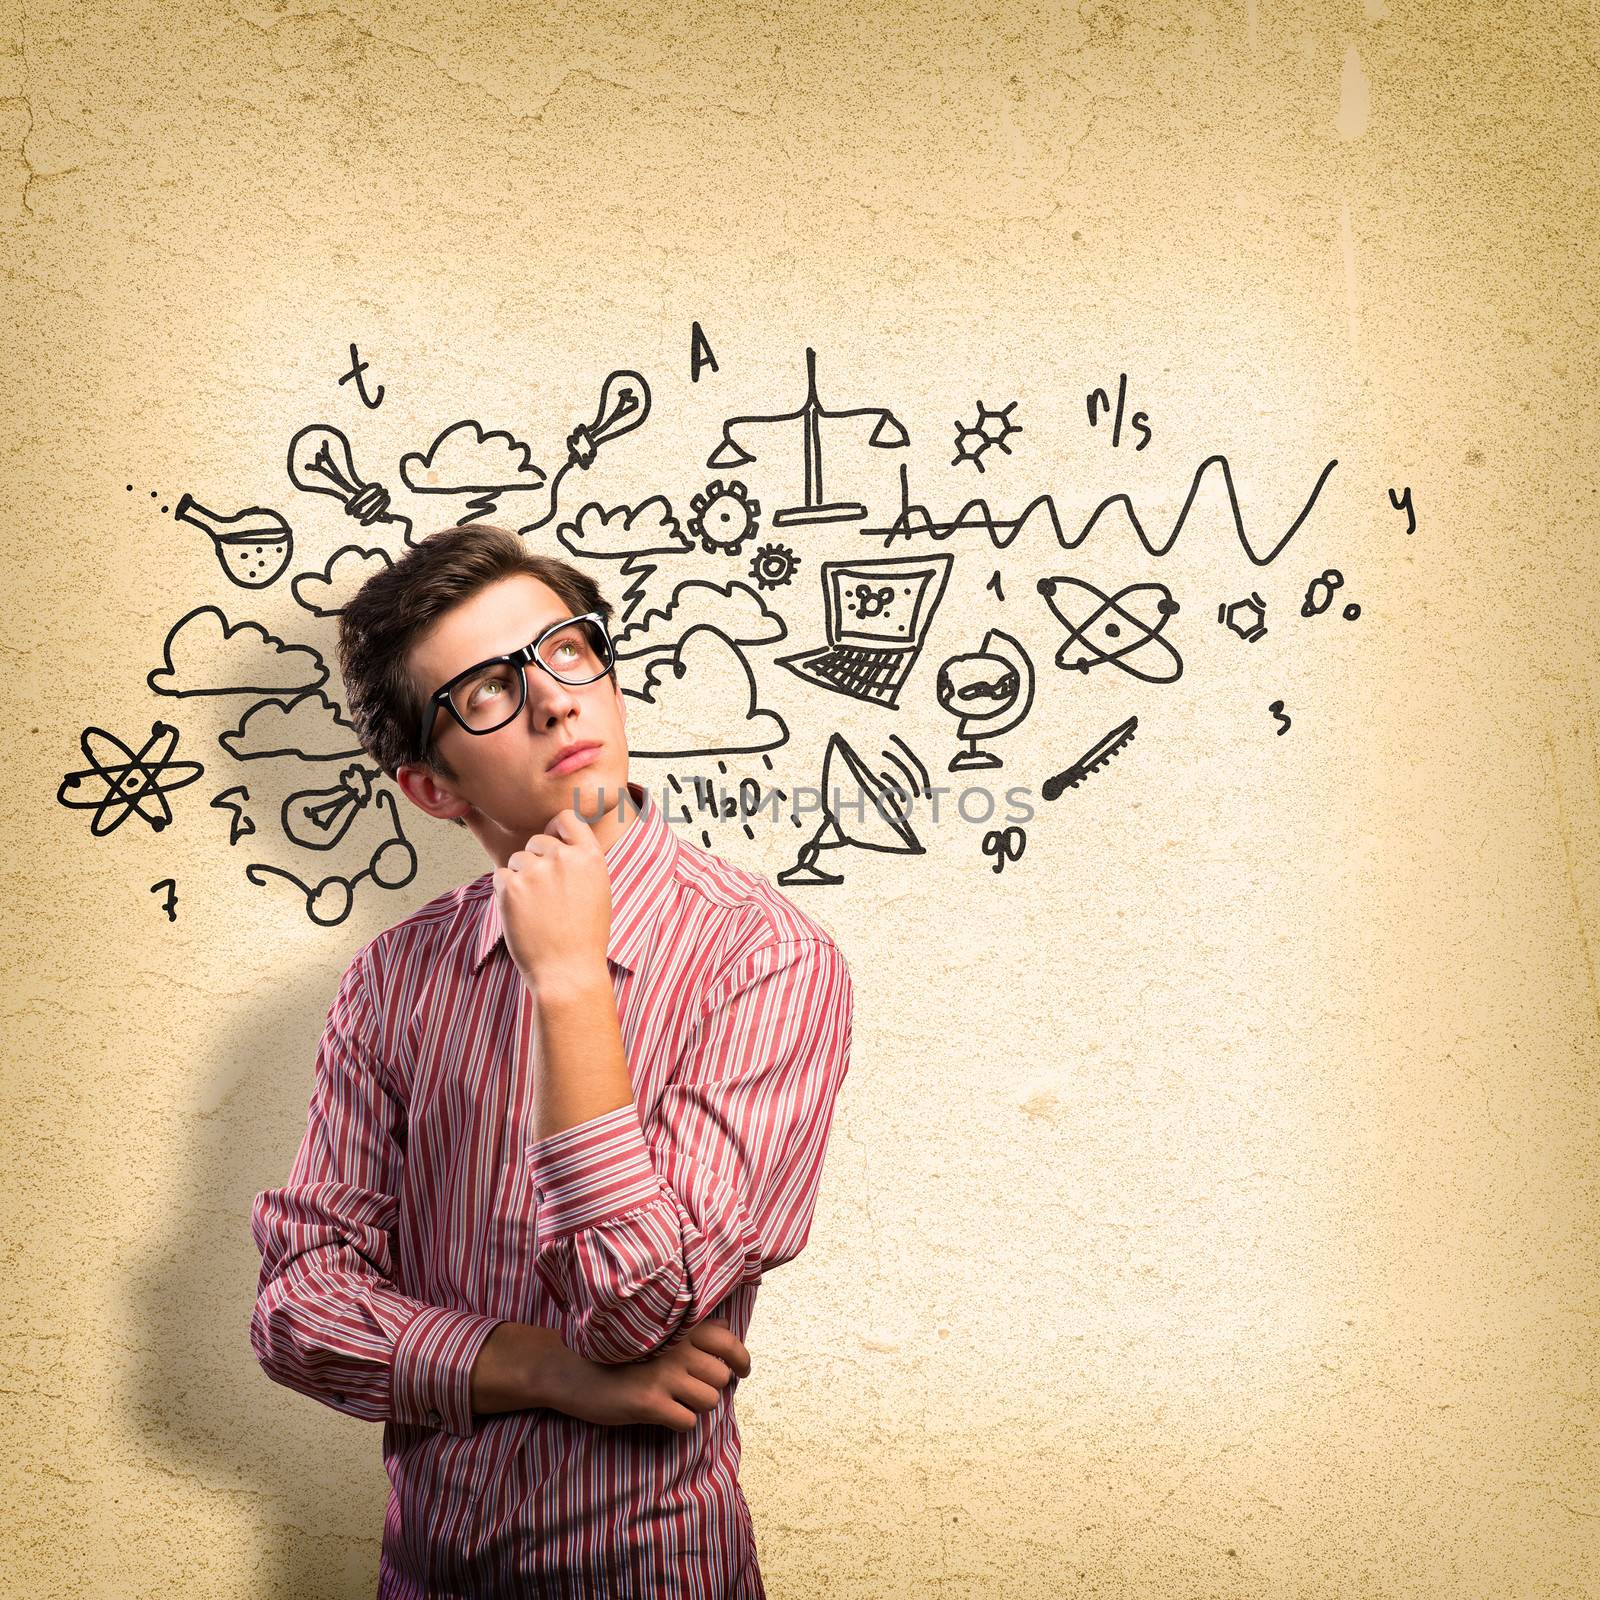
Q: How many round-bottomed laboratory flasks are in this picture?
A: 1